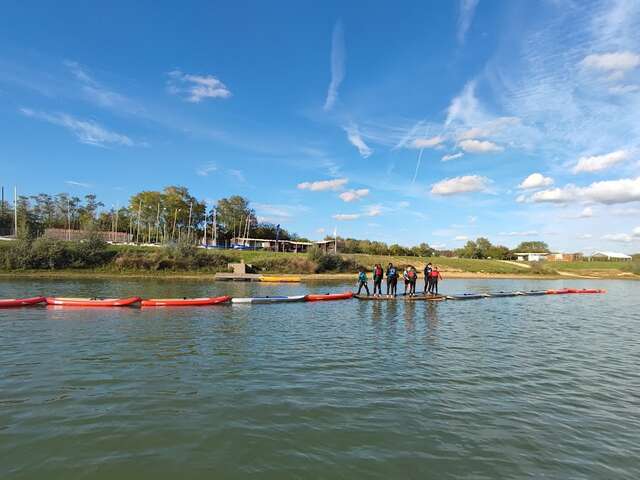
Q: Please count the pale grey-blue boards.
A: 4